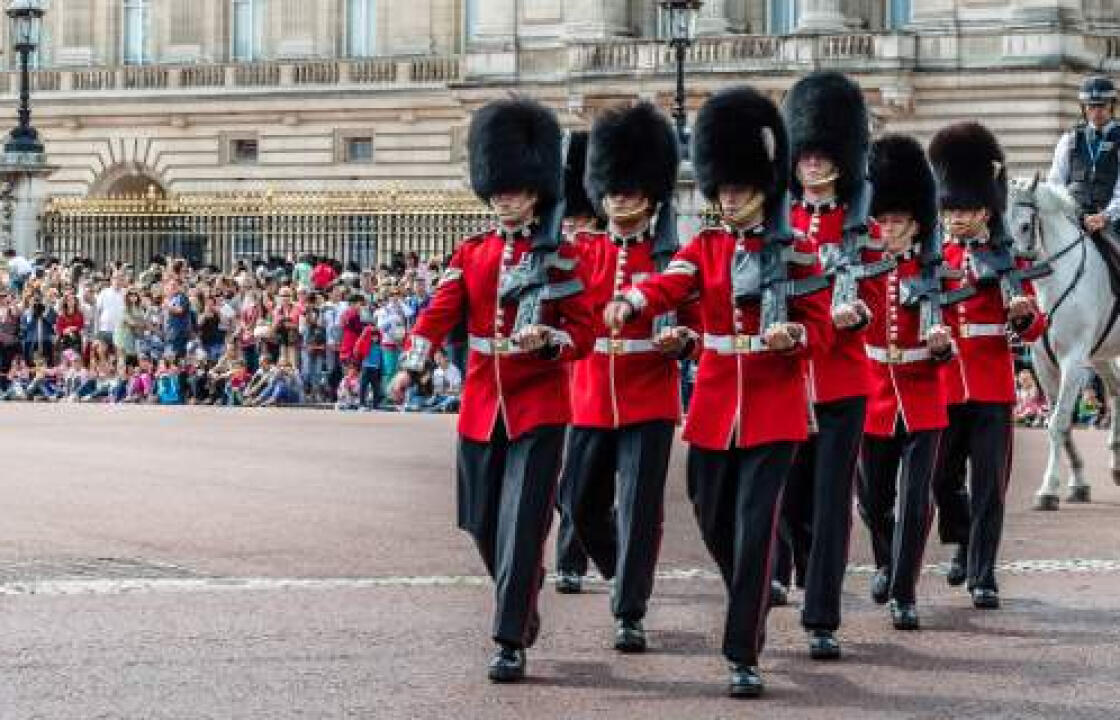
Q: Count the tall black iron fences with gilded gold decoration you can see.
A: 1